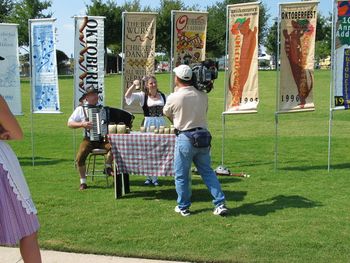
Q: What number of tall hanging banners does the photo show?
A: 8